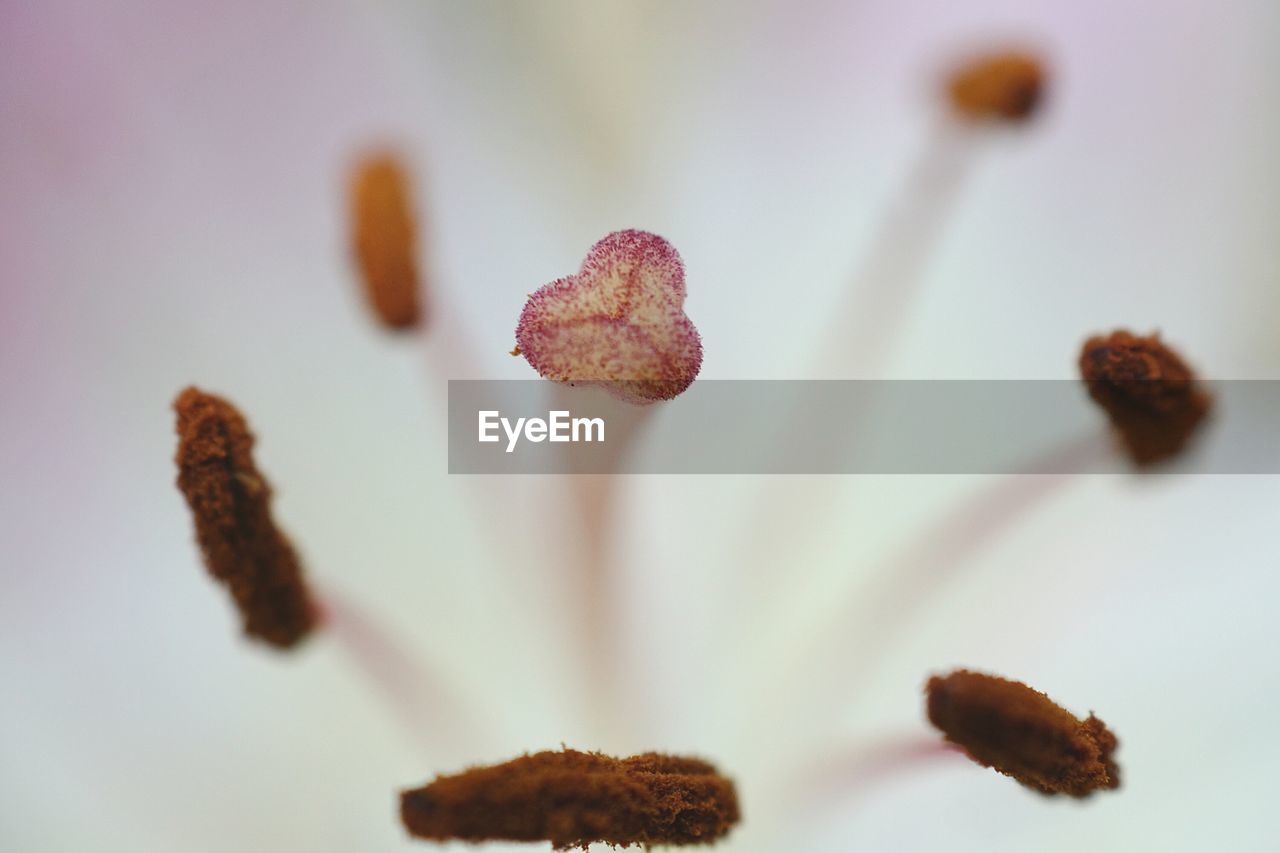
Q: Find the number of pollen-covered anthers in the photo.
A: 6